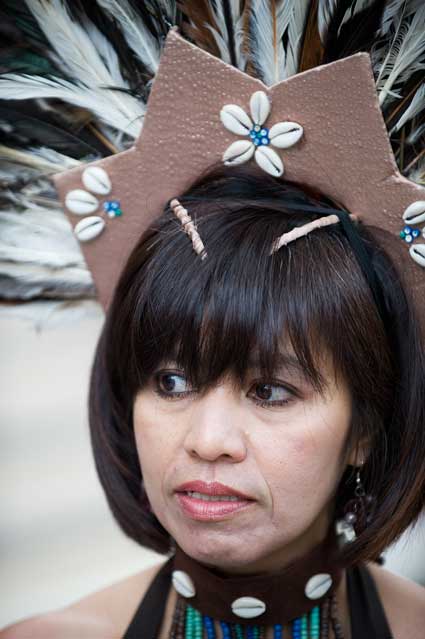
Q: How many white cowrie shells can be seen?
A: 13